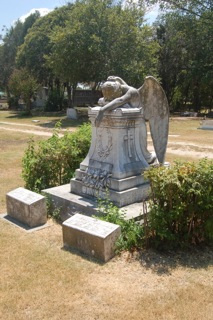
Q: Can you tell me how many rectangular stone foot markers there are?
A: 2